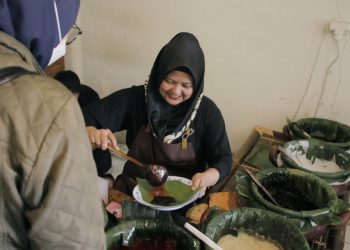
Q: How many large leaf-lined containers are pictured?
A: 5